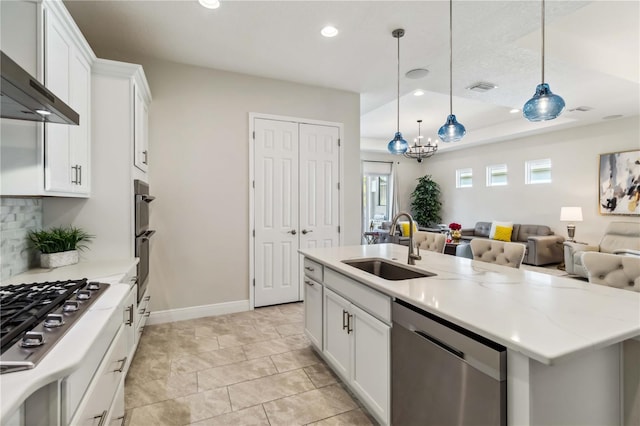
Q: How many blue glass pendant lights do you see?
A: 3